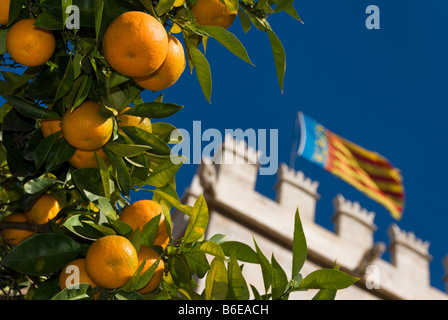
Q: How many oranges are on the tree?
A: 15